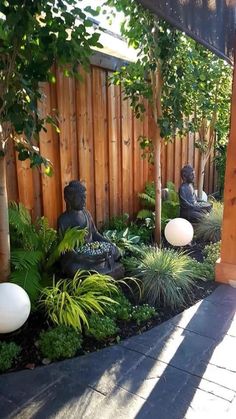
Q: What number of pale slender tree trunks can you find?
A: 3